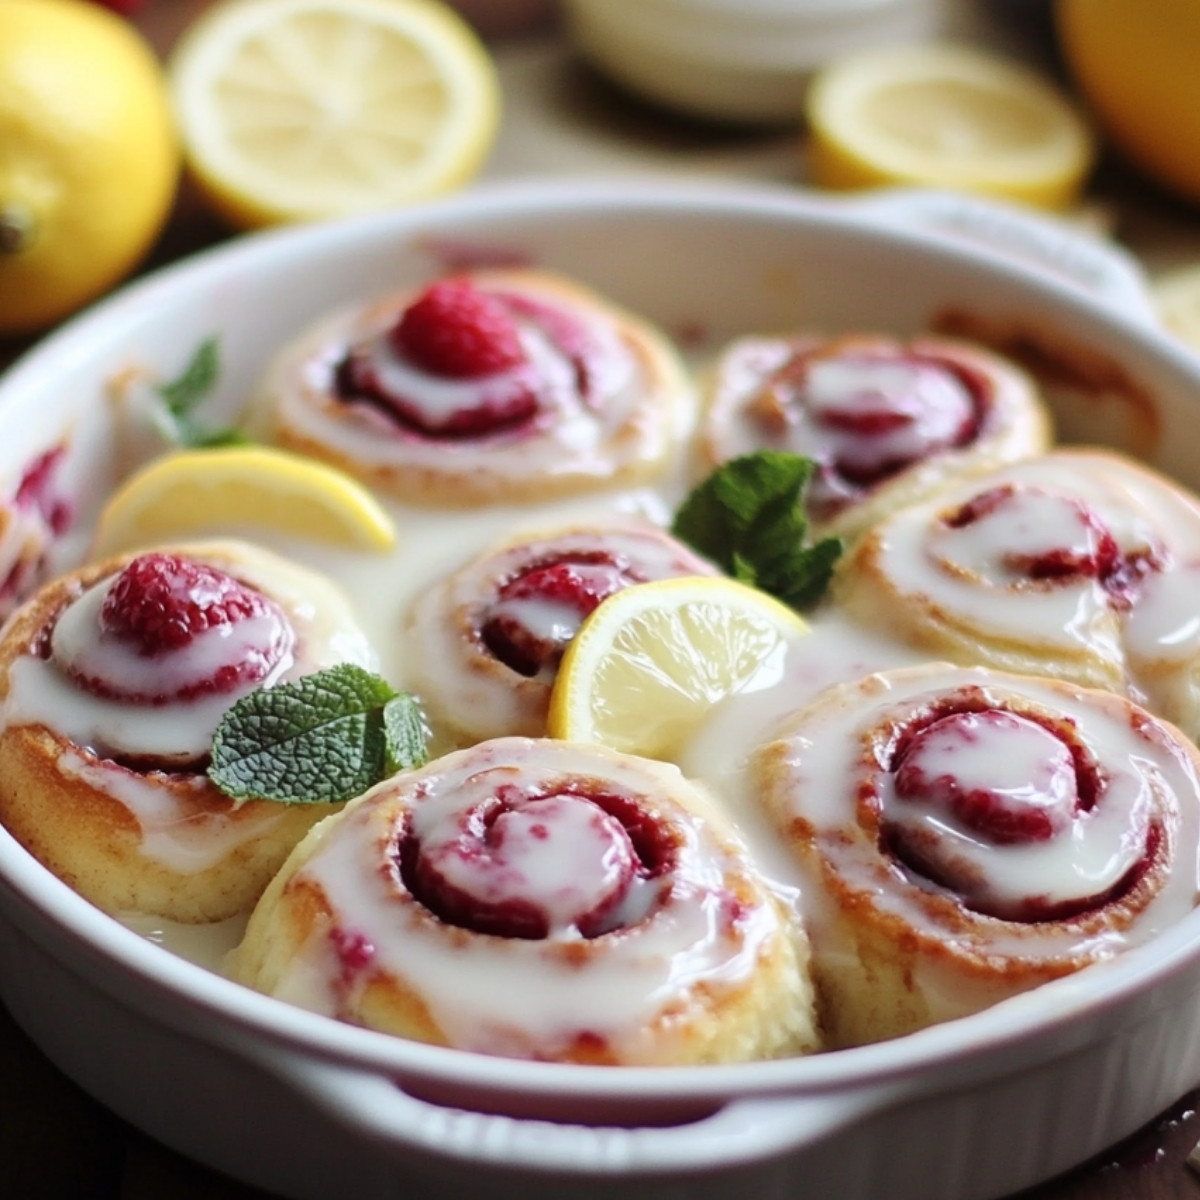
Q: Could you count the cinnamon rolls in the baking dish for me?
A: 7